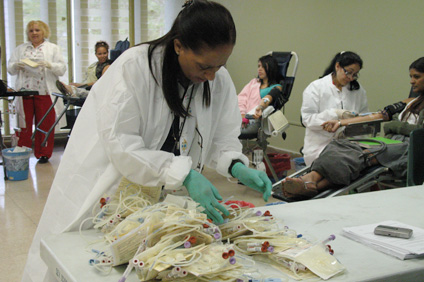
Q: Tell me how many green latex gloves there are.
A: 2